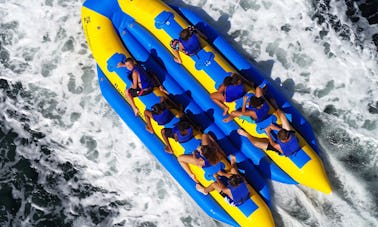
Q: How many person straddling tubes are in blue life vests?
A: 9